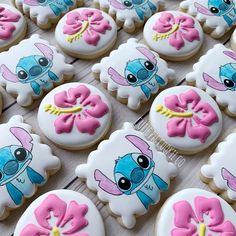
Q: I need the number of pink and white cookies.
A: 7